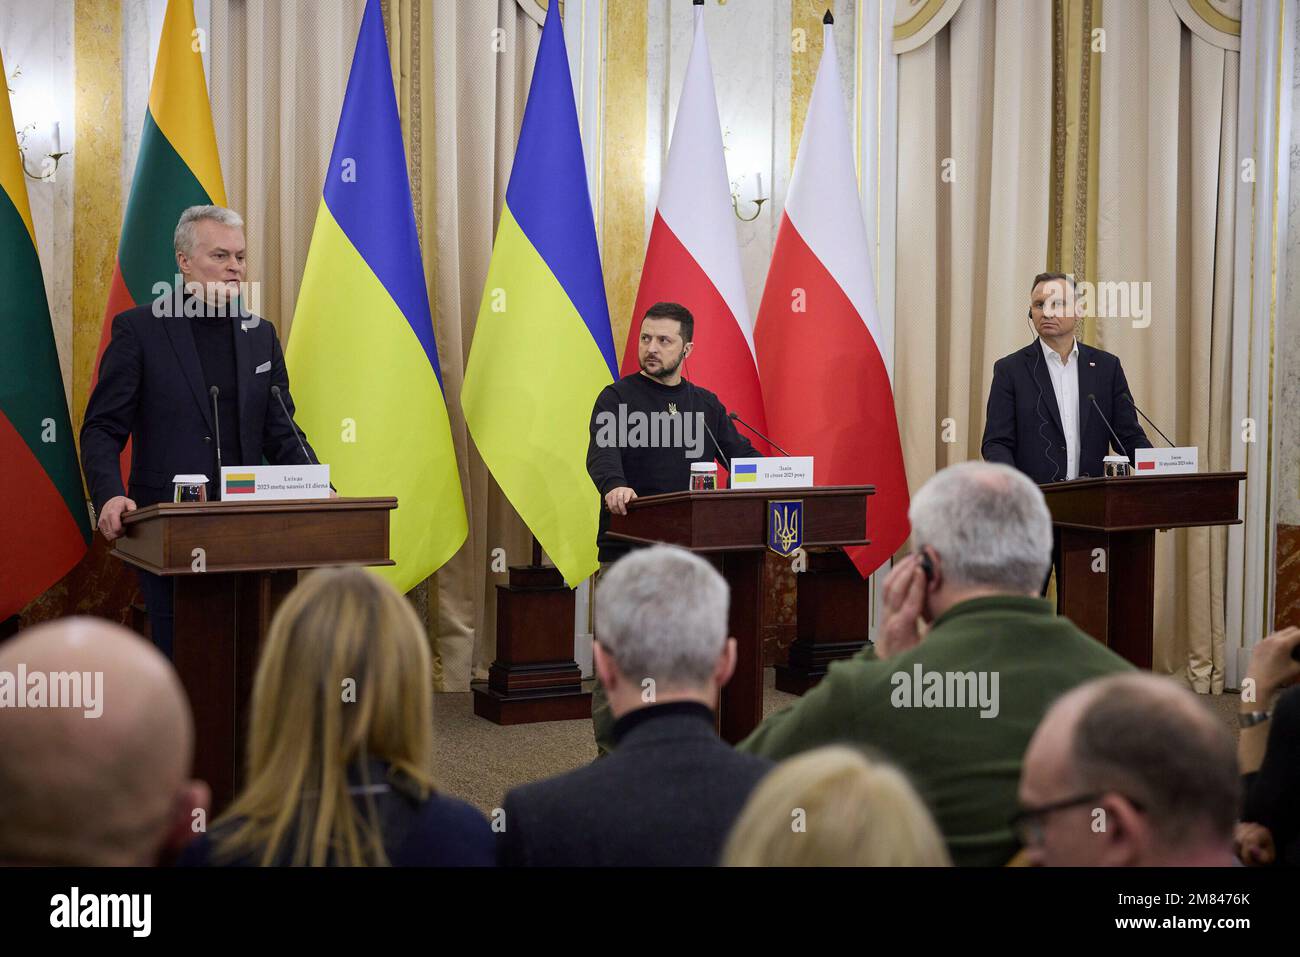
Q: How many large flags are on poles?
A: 6